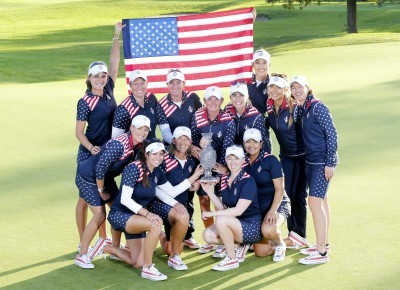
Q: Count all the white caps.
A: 13